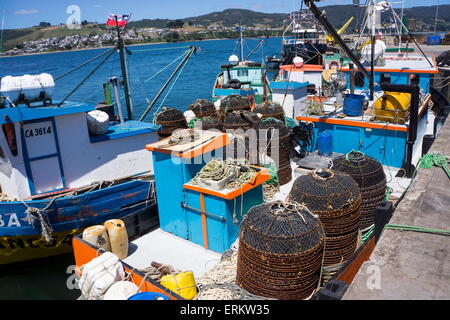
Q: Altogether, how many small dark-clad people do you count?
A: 0